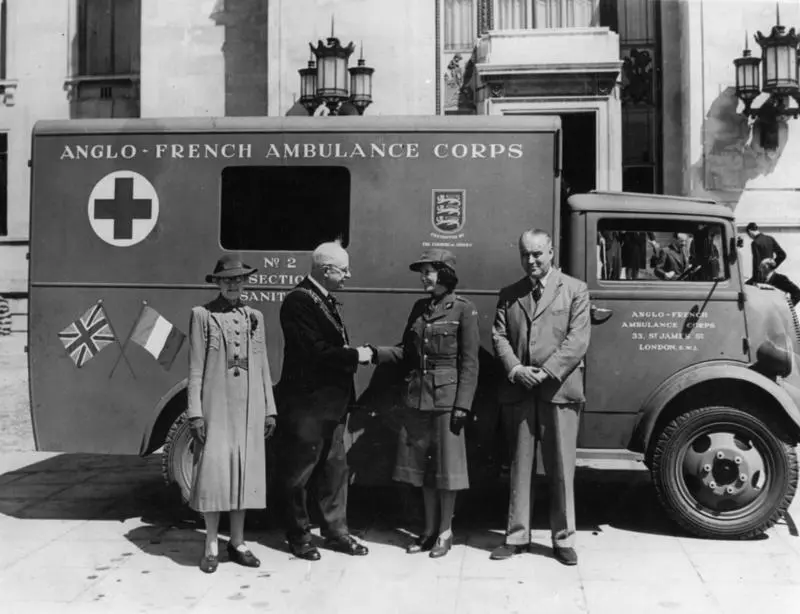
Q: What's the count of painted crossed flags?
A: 2